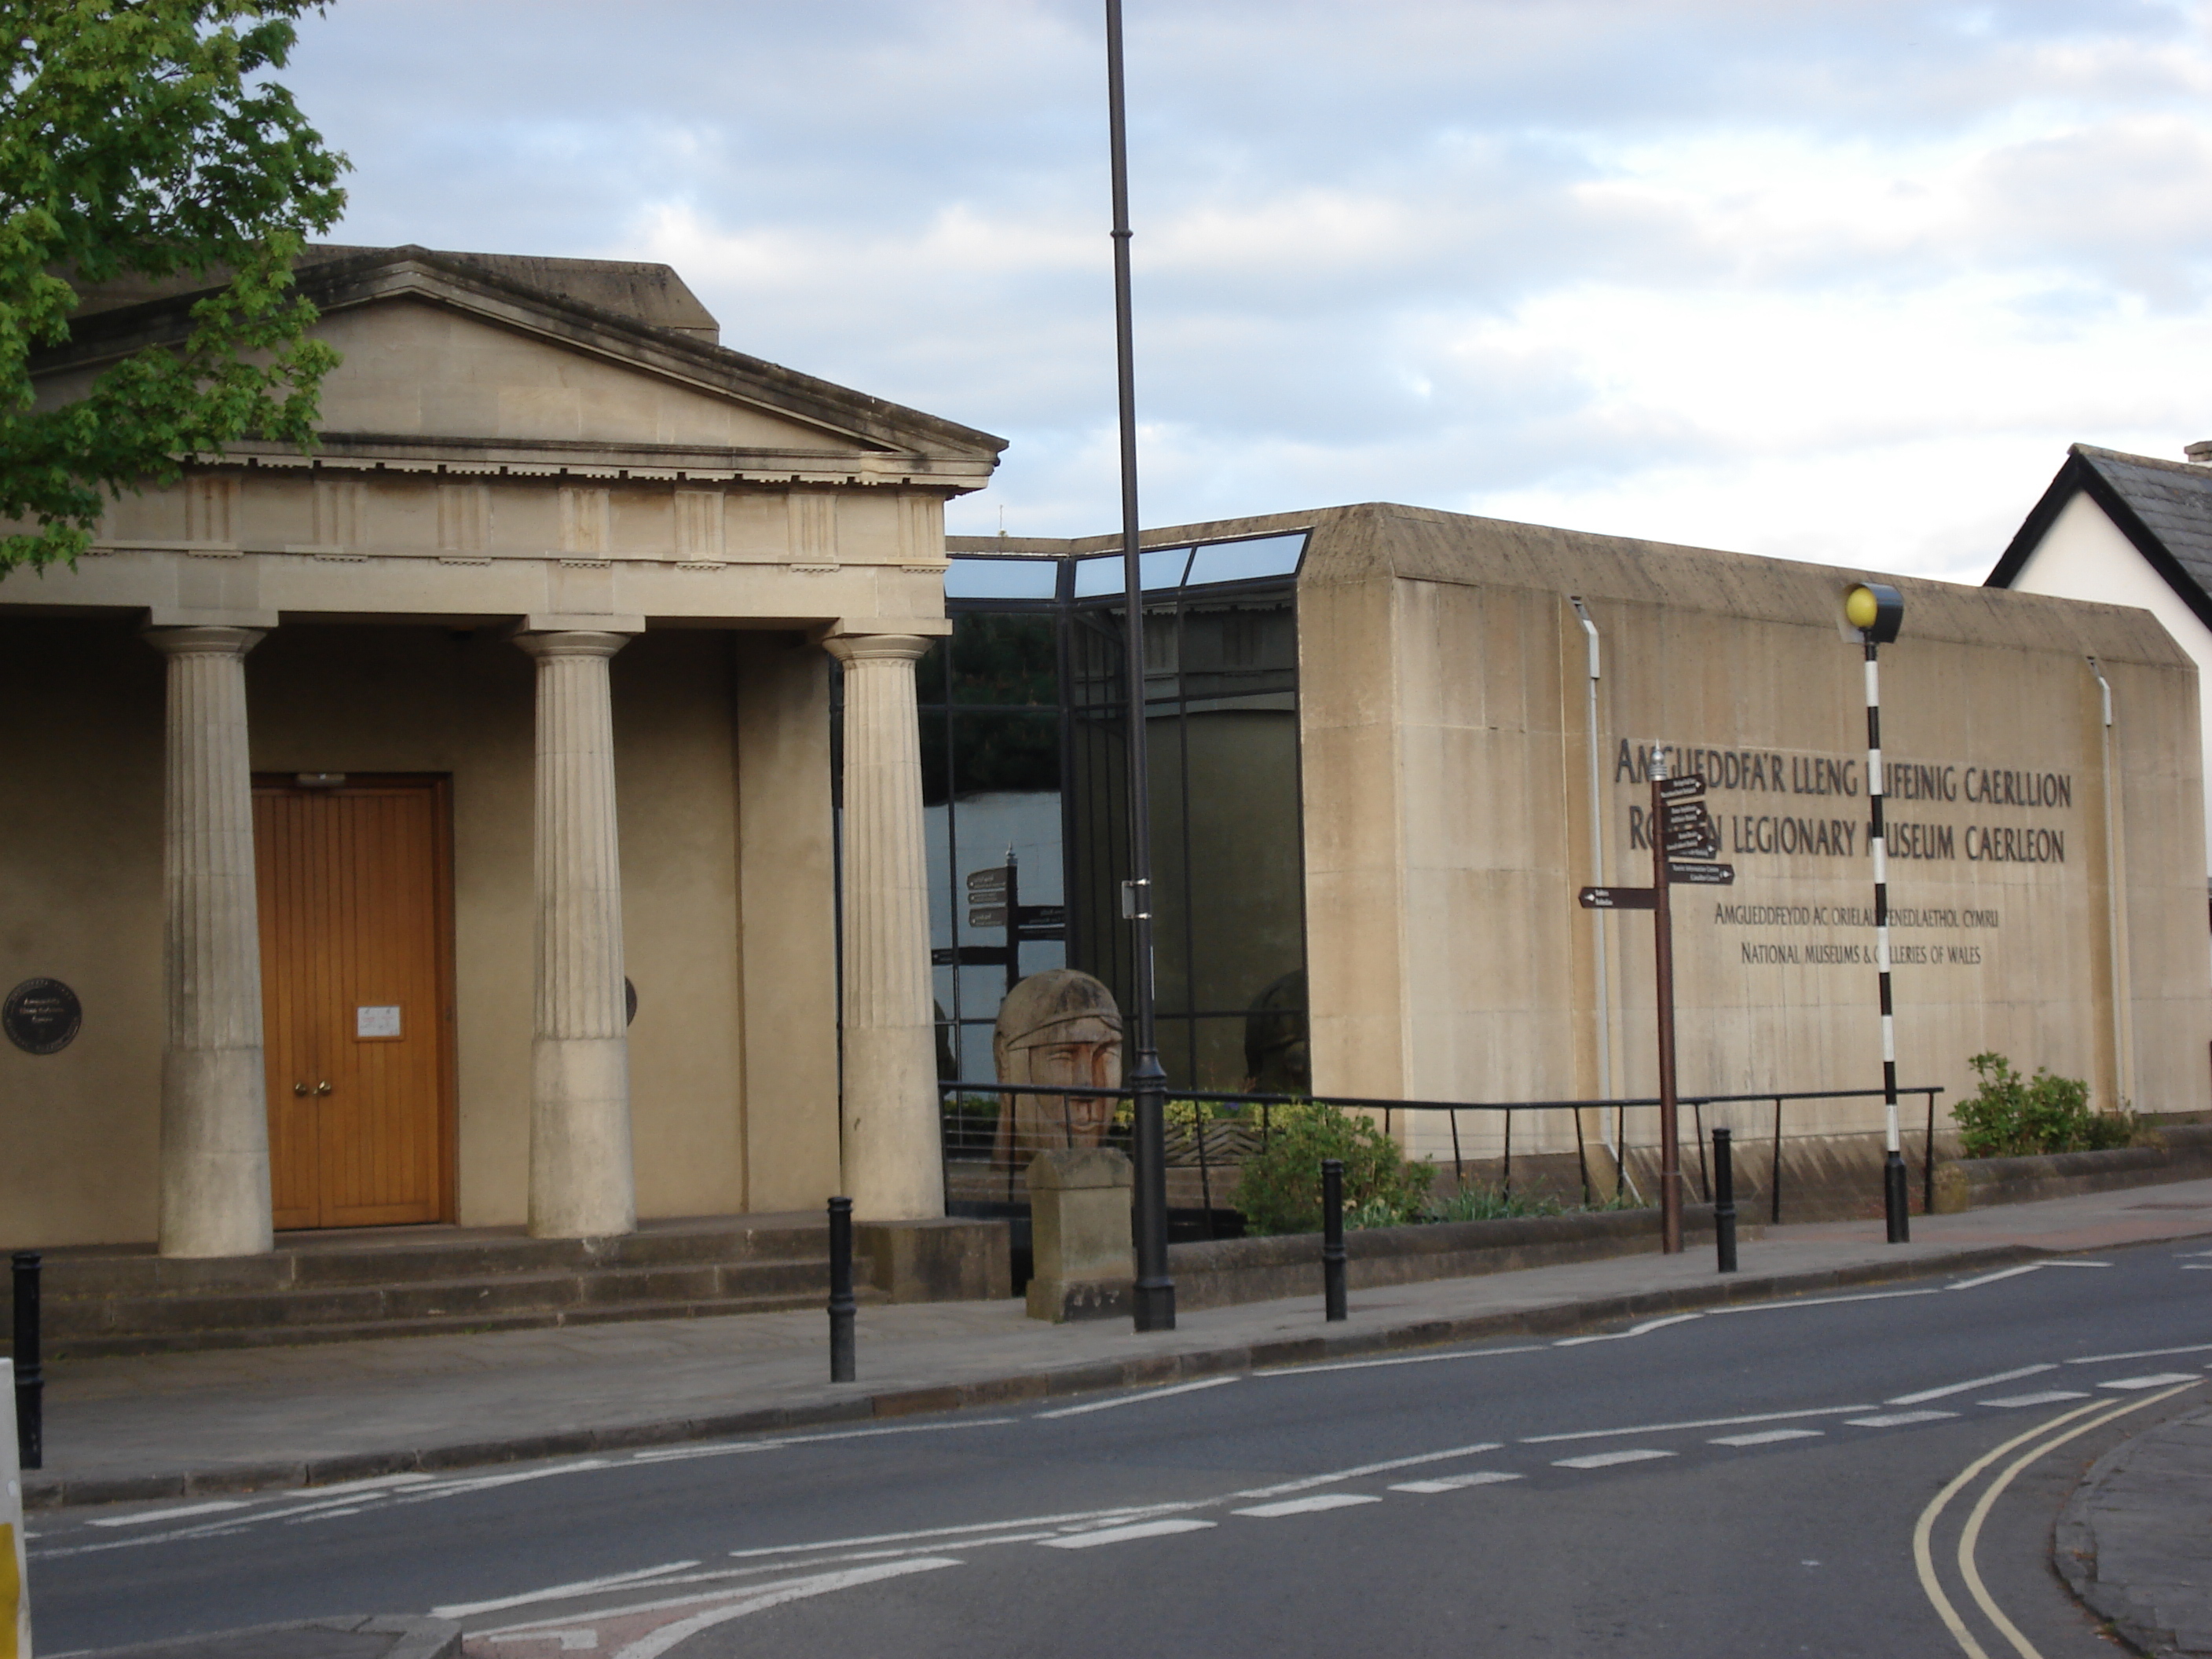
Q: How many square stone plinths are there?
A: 1